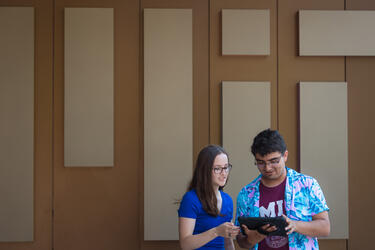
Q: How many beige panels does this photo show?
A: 7